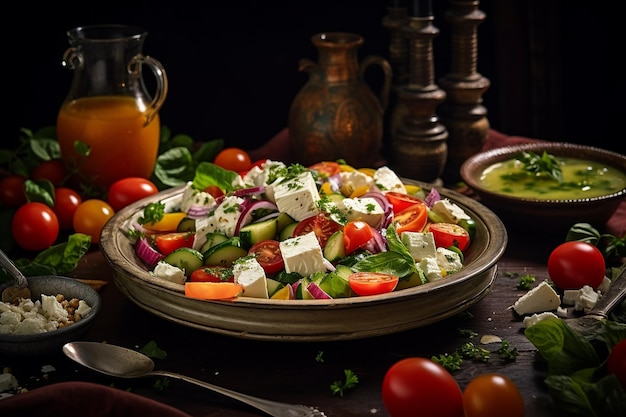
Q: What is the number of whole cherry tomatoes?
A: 11